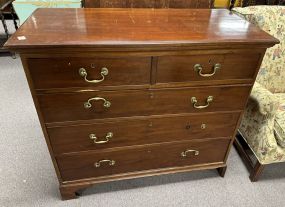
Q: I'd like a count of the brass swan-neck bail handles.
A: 7